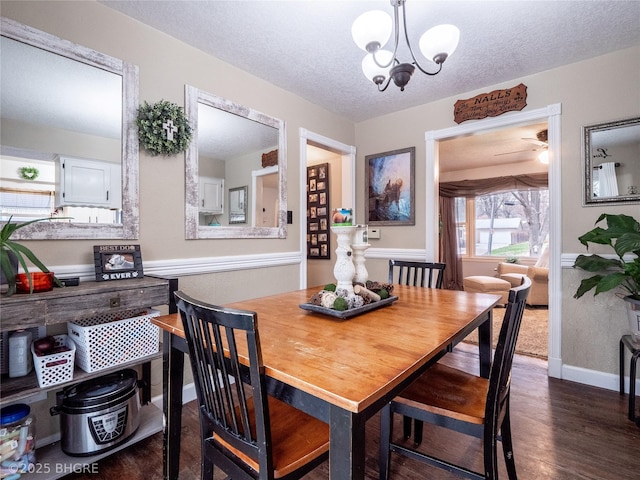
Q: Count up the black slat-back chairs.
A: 3